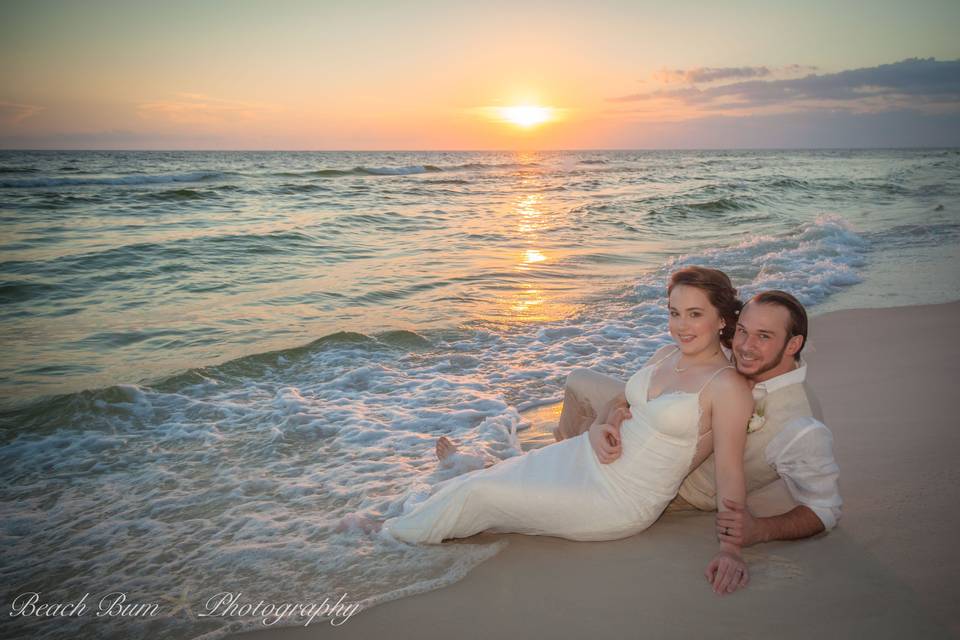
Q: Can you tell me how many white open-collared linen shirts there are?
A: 1